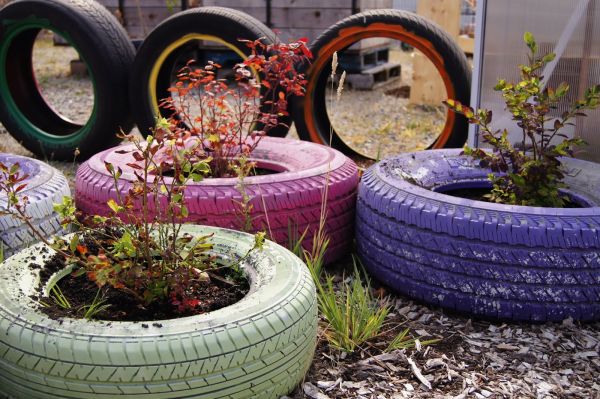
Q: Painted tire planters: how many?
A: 4